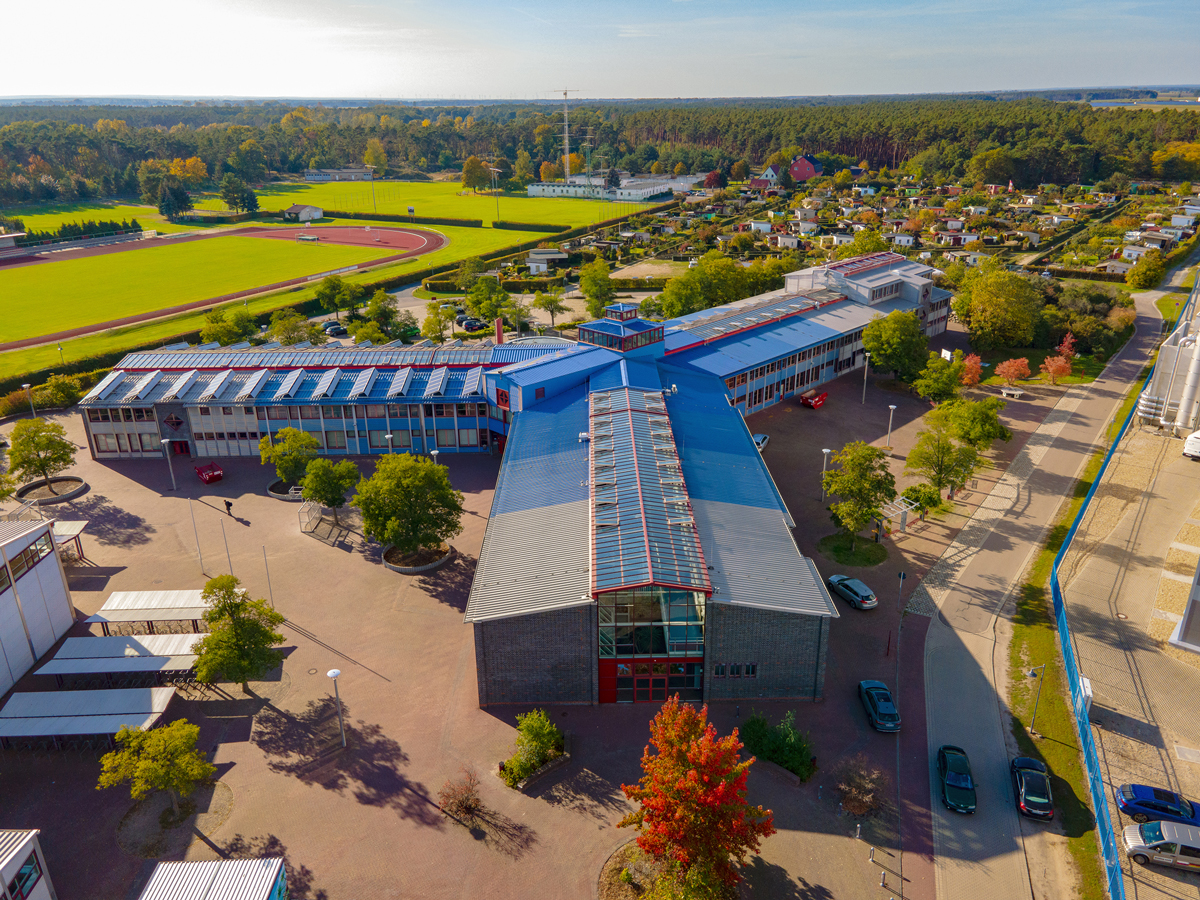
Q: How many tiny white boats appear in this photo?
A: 0